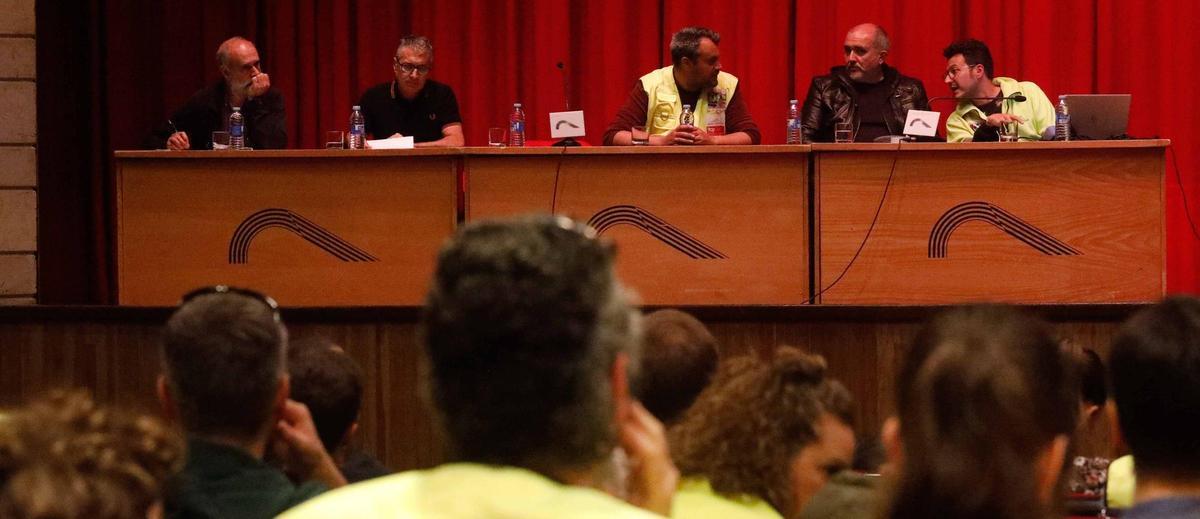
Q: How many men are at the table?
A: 5